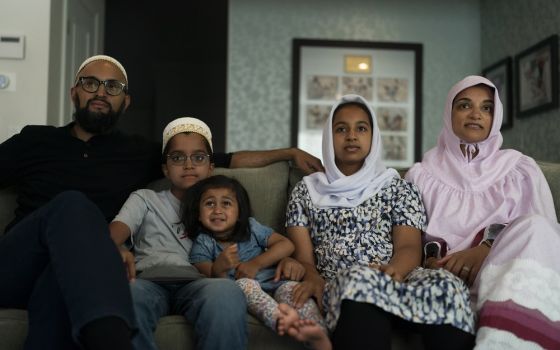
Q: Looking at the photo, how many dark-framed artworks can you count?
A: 3